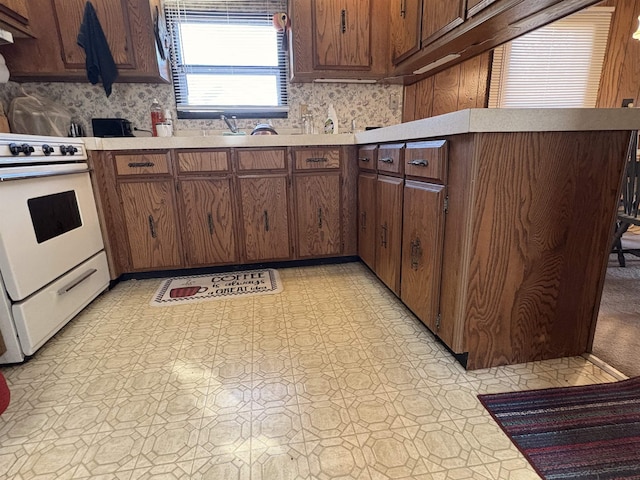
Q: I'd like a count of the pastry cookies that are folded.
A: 0